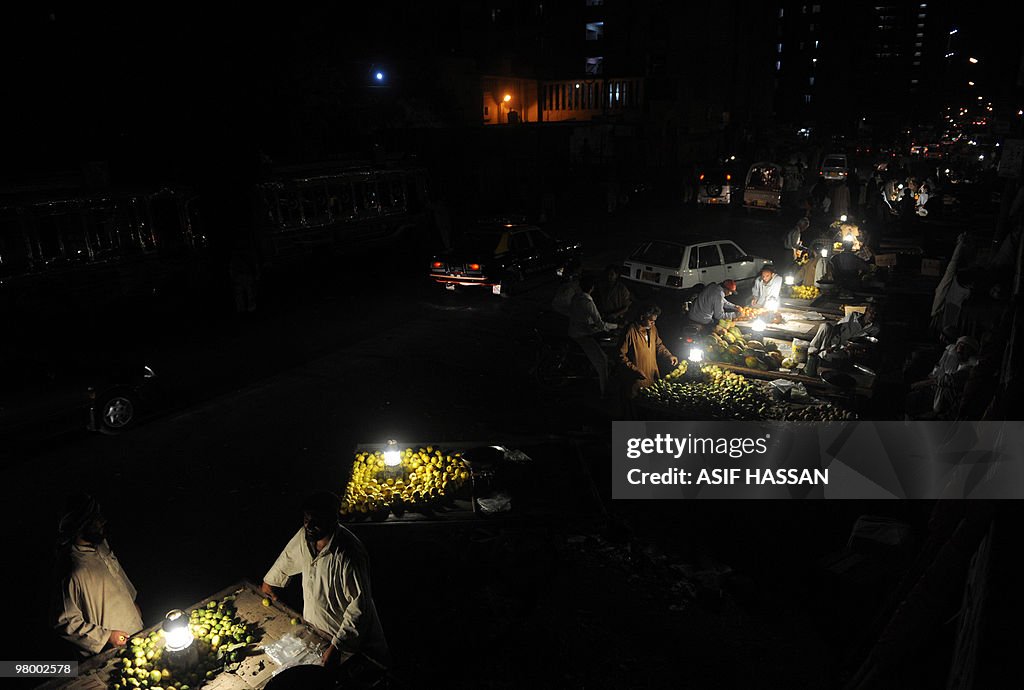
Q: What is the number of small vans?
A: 2